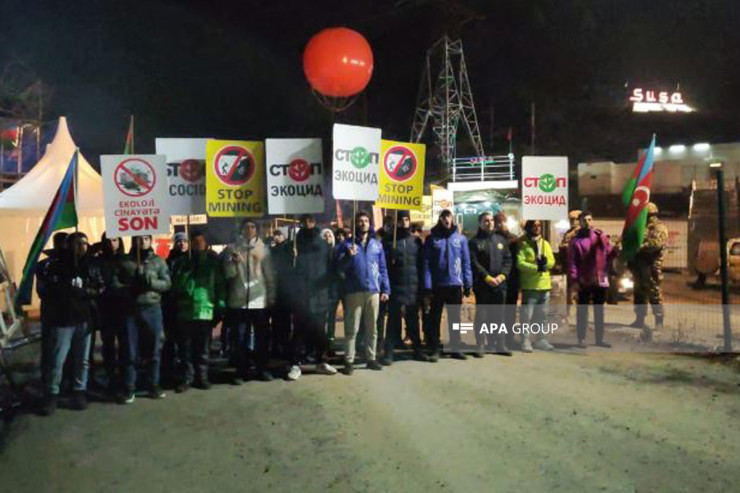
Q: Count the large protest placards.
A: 7